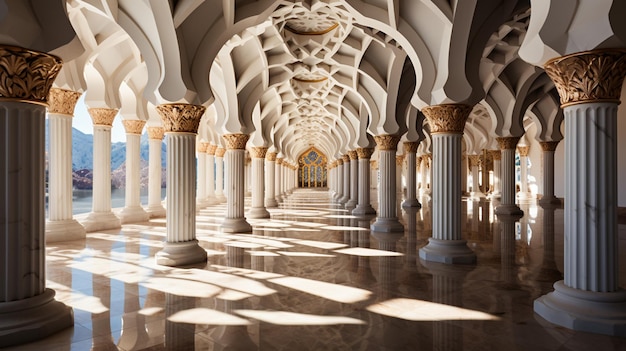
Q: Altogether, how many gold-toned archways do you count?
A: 1